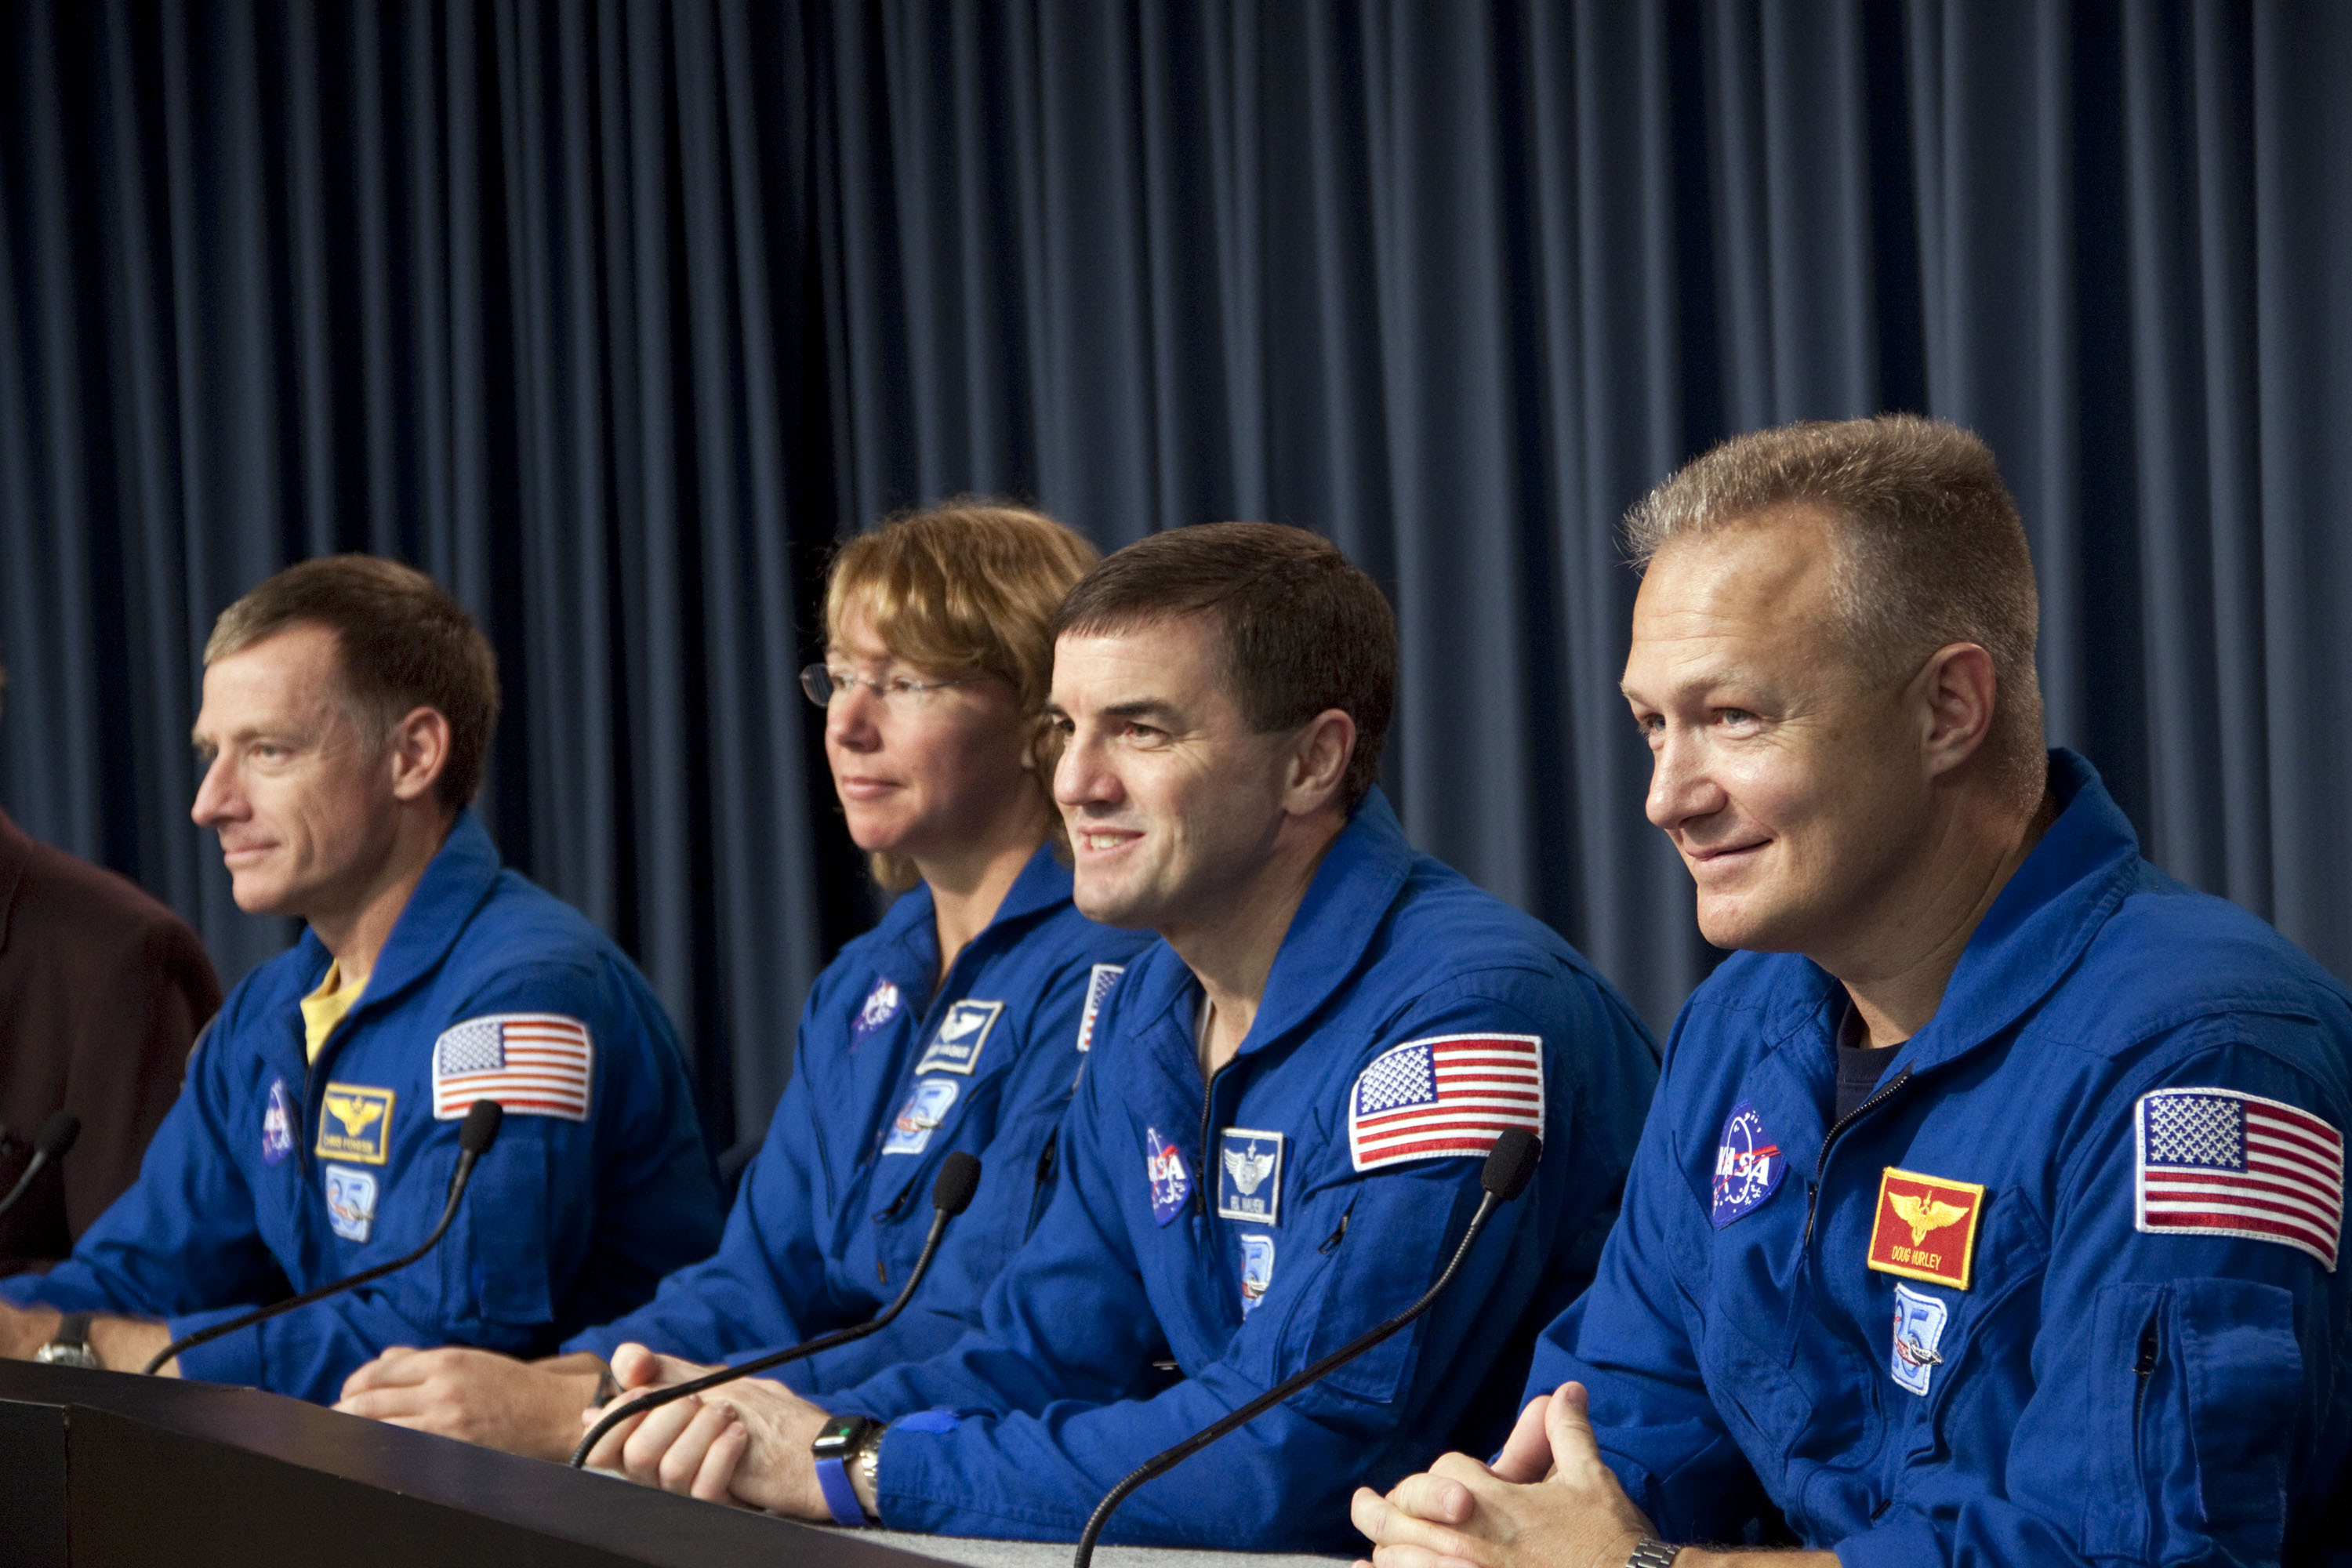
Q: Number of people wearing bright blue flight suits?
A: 4